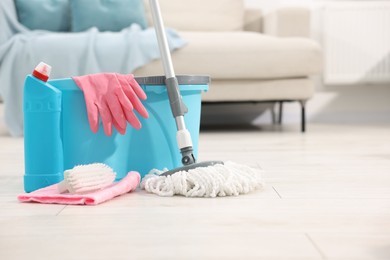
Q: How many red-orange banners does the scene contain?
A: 0